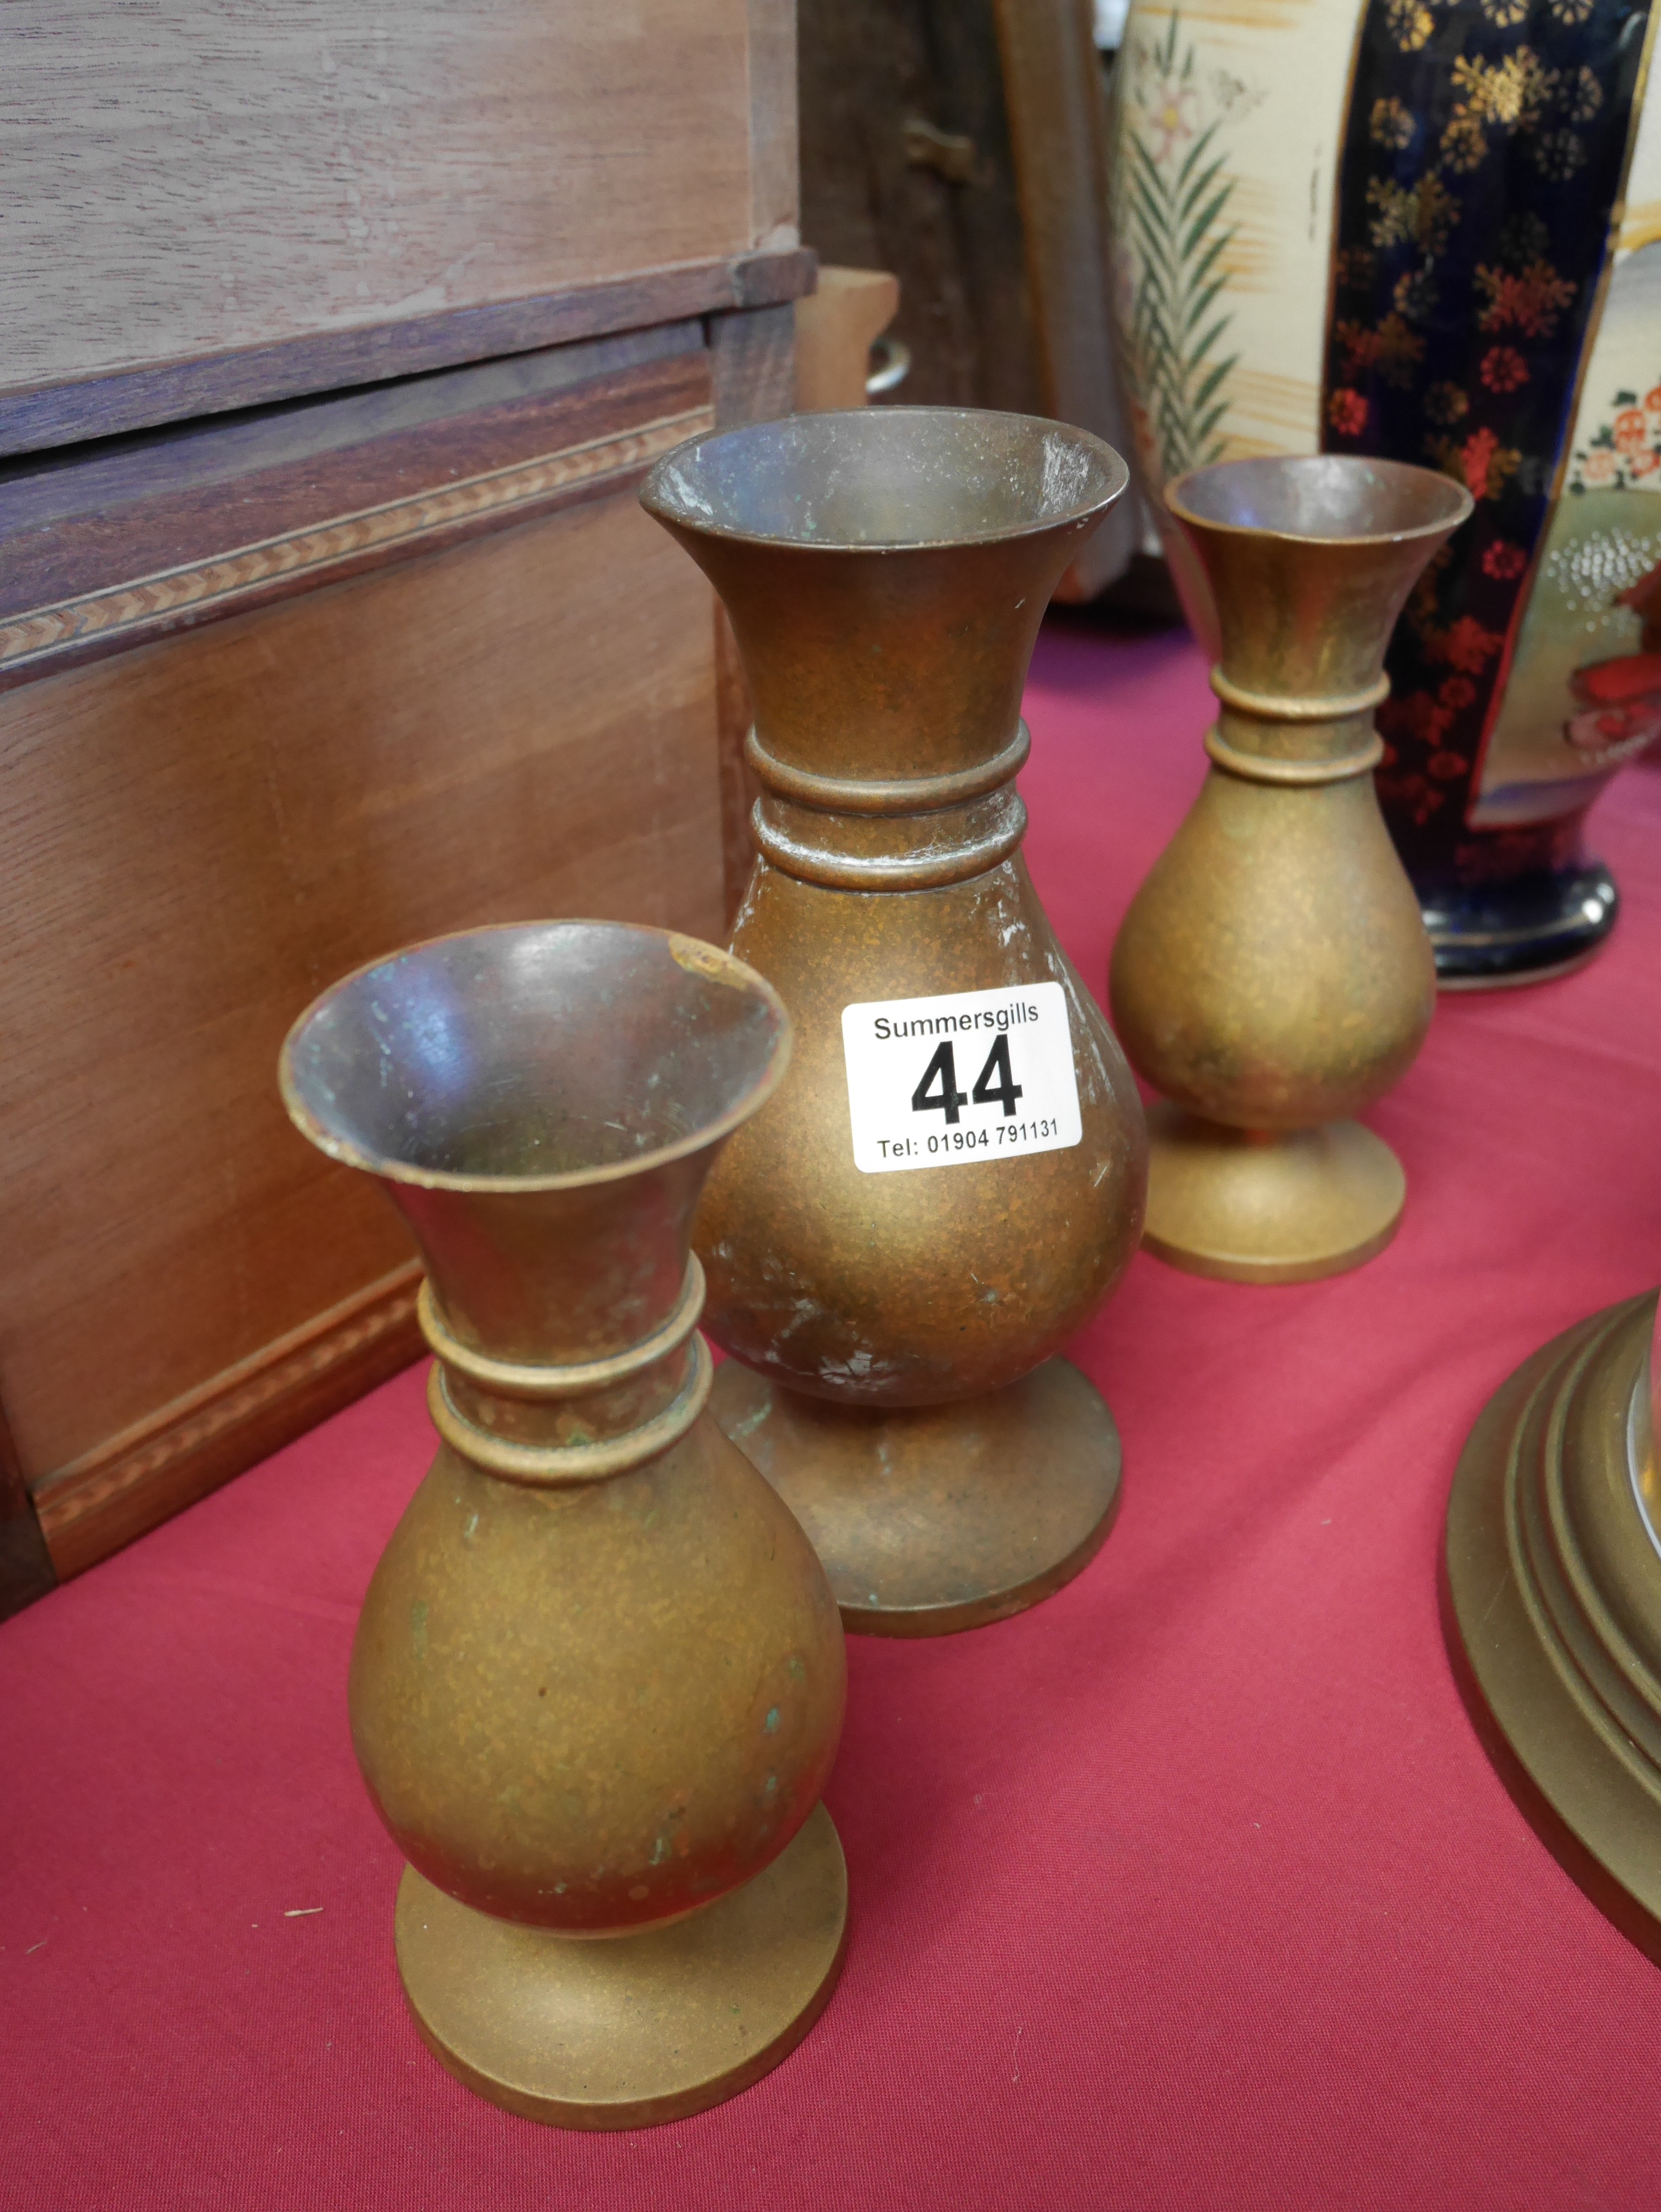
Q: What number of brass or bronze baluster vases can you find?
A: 3